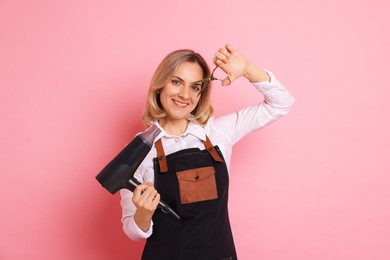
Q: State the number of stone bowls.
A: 0